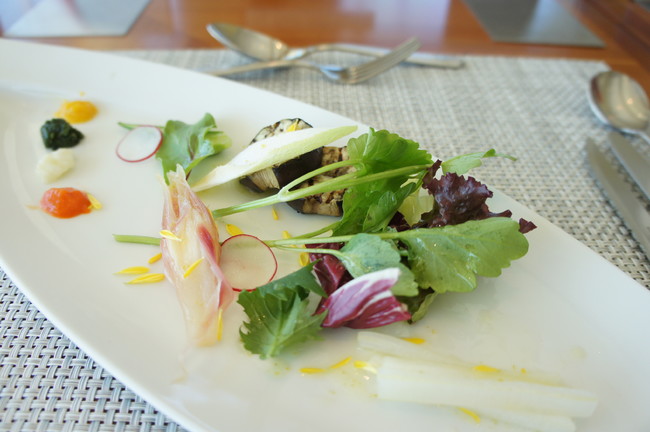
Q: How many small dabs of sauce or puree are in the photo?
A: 4